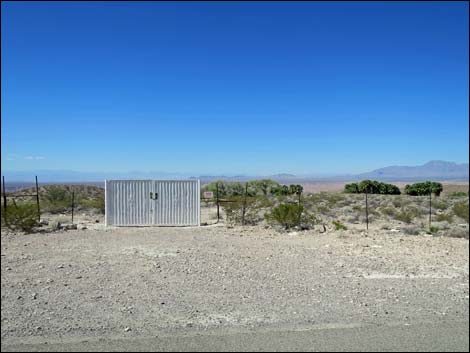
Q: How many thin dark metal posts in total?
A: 8